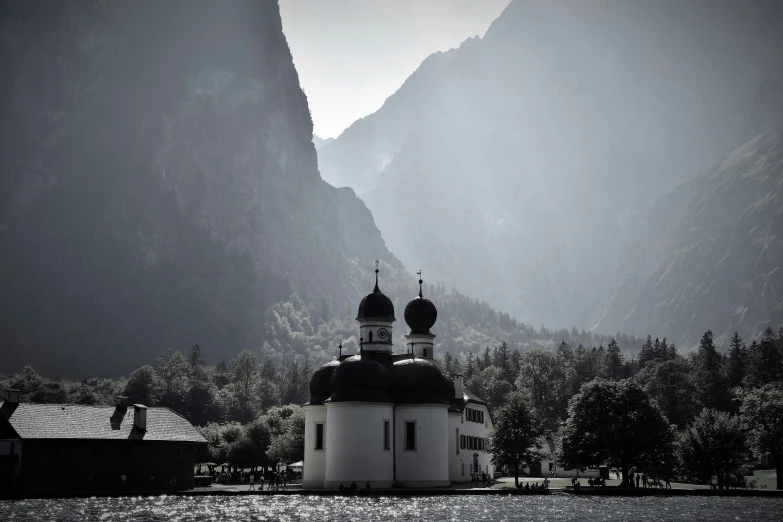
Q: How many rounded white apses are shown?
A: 3